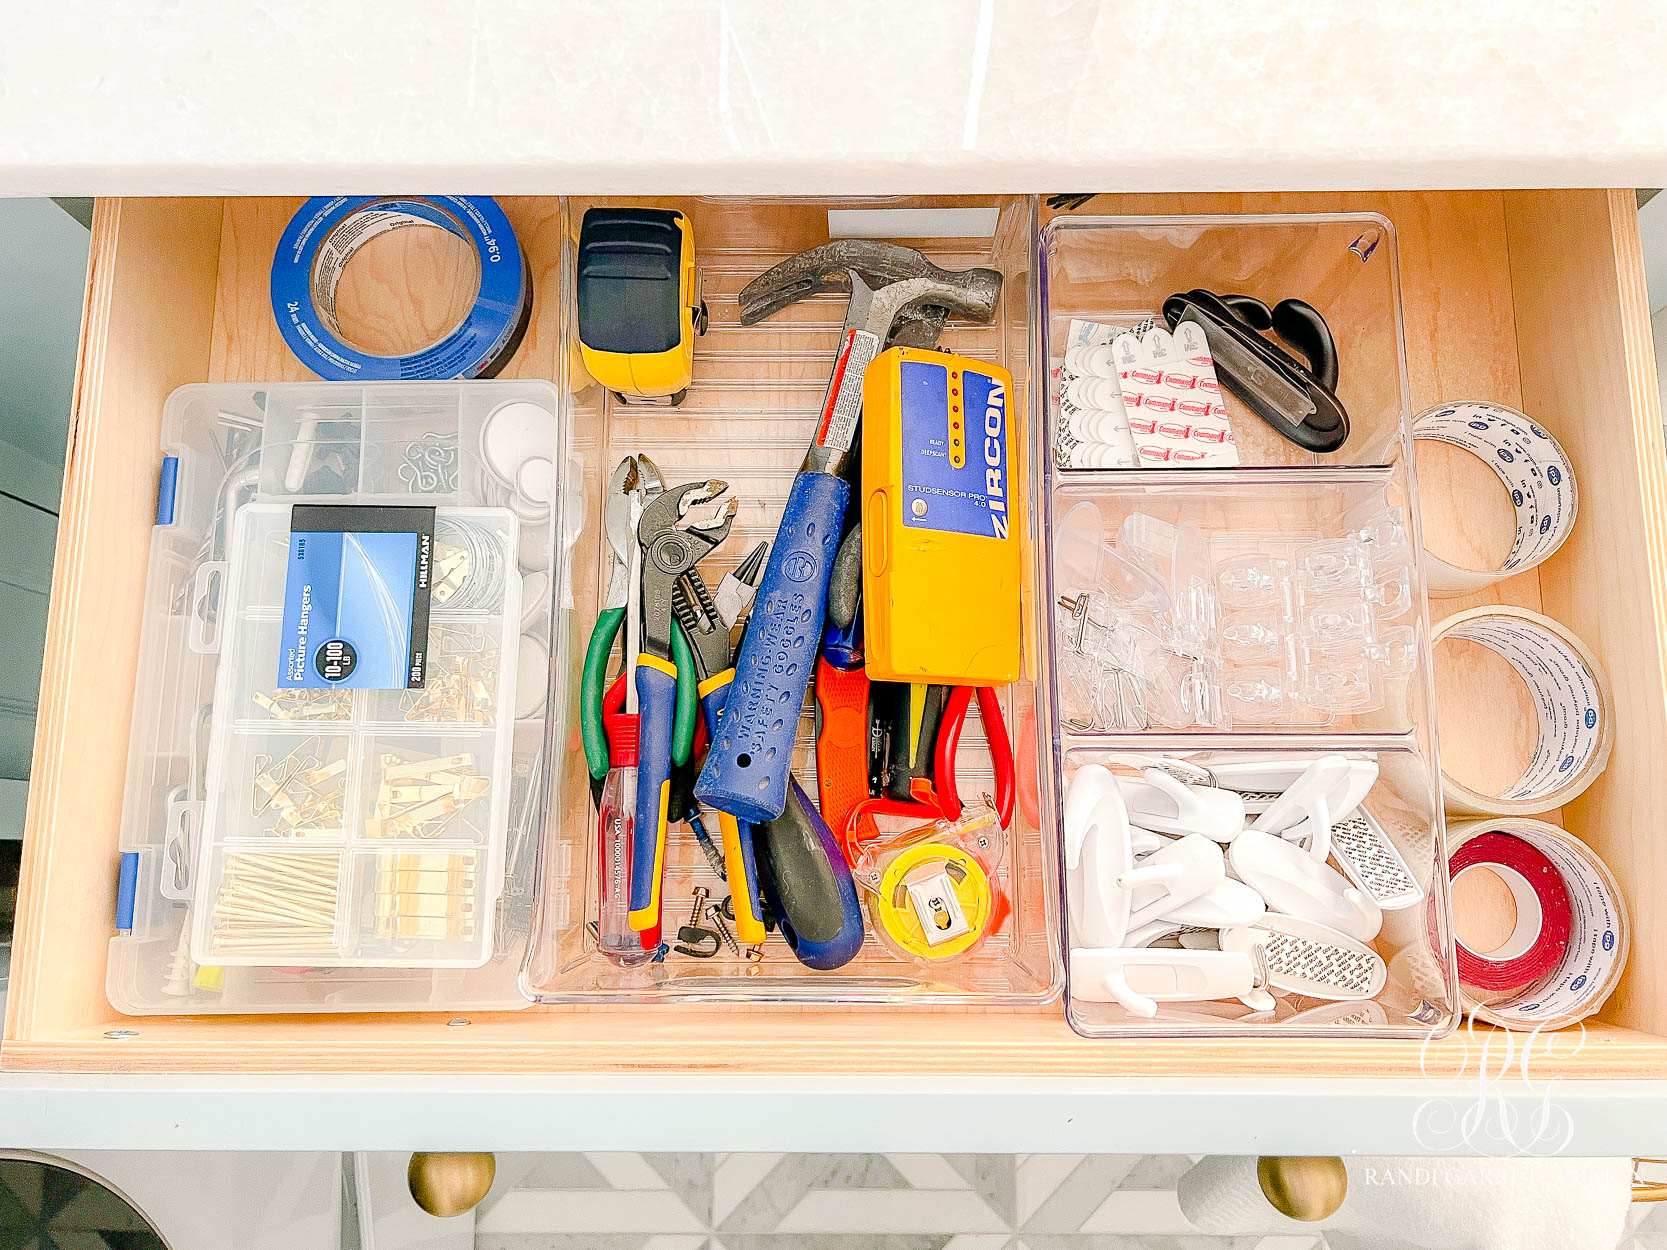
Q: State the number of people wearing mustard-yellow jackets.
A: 0